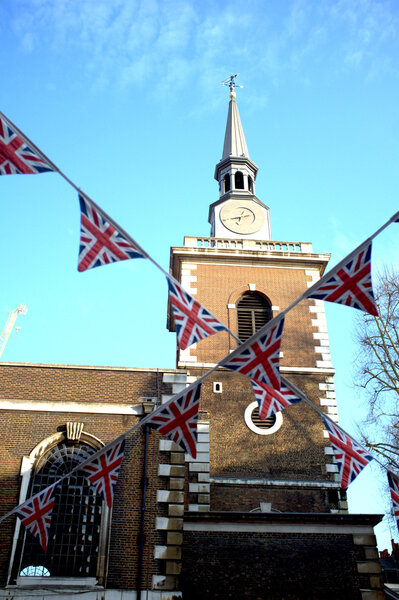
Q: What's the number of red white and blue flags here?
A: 11